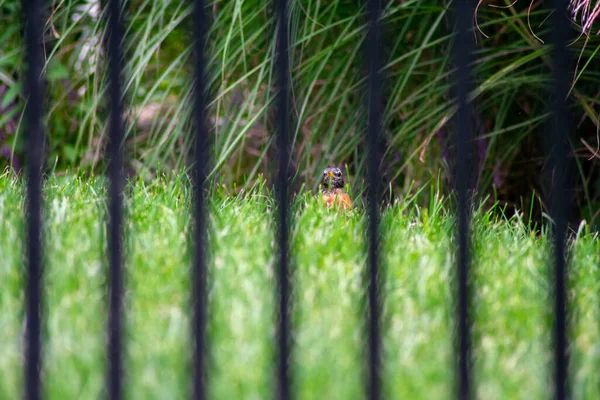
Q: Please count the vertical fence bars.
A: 7